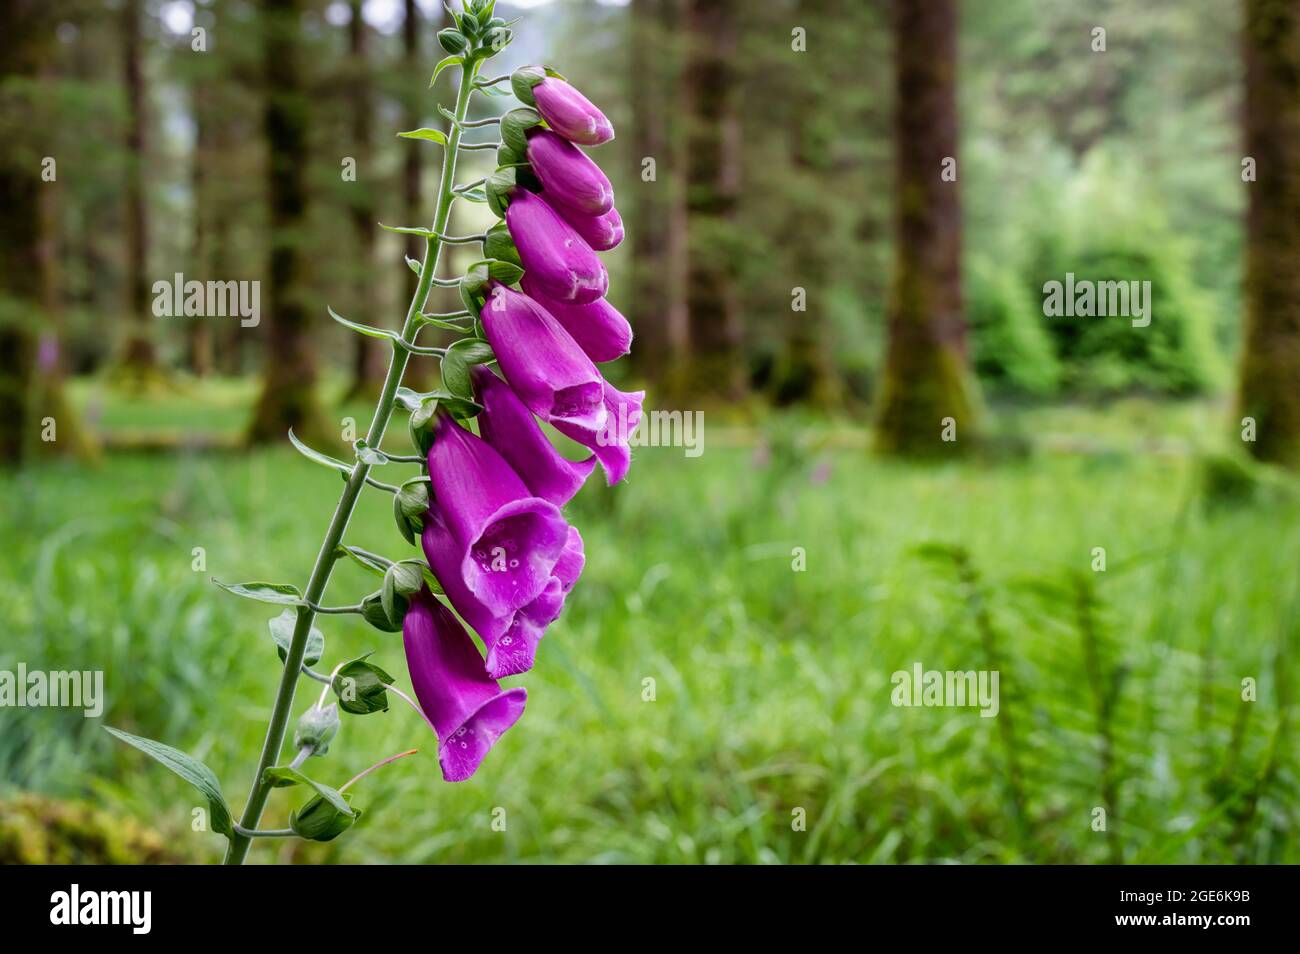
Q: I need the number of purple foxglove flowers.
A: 12